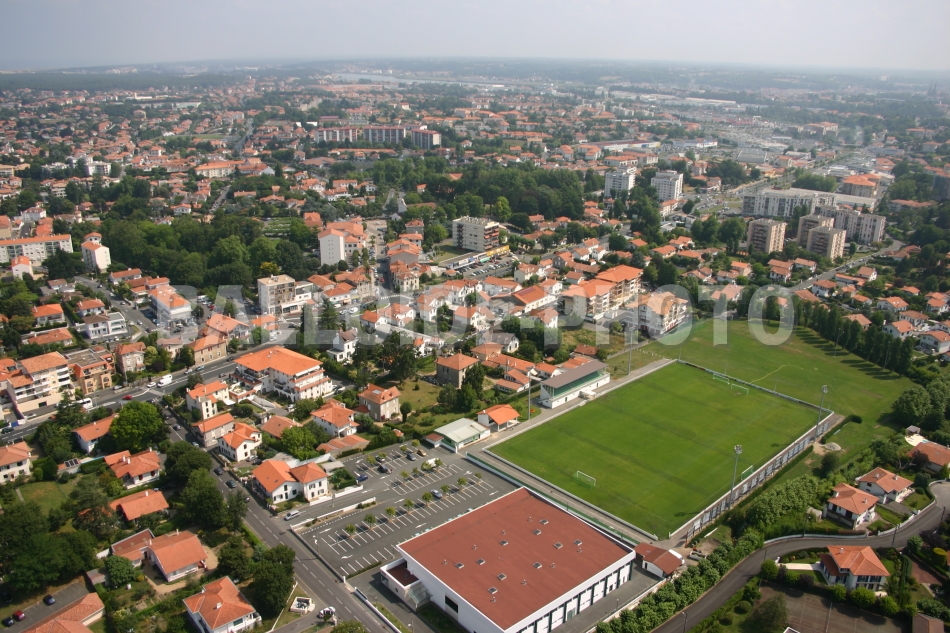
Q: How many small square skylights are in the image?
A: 10